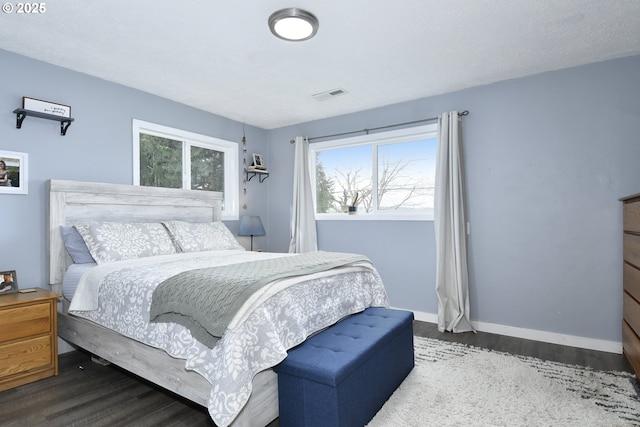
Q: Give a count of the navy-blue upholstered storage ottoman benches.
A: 1